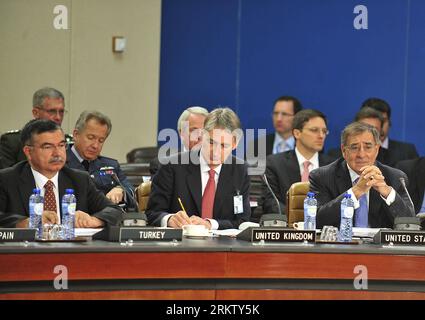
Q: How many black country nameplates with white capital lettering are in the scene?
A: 4